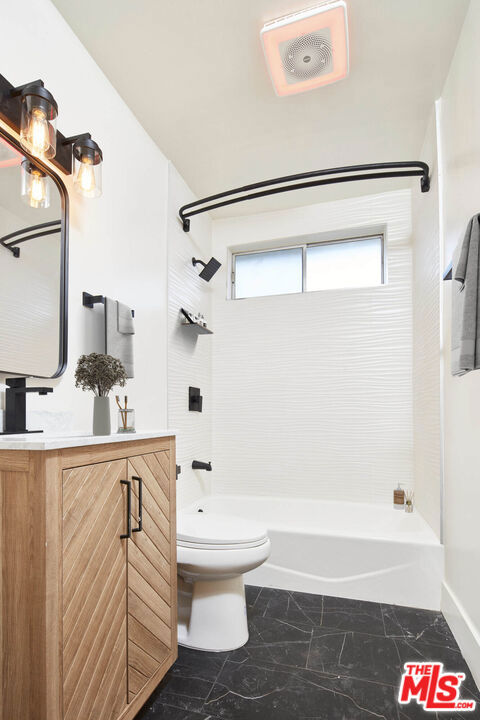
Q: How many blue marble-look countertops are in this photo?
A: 0